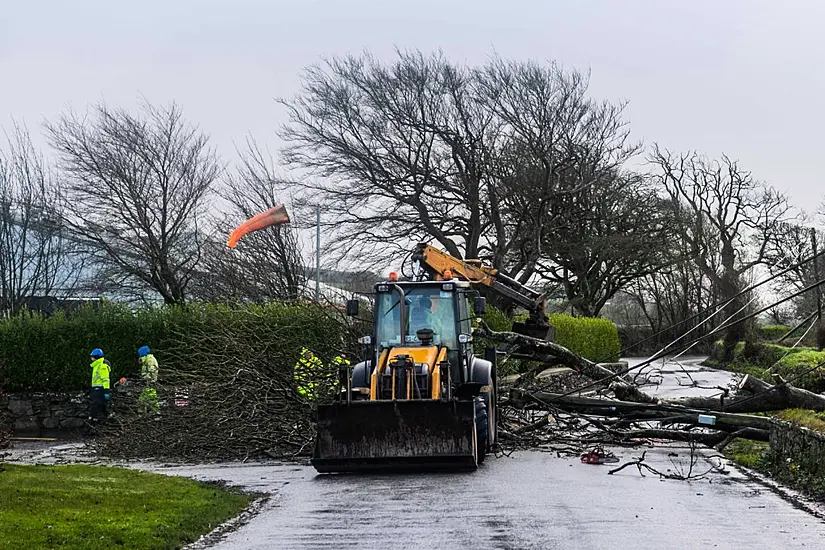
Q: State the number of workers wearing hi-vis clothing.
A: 4